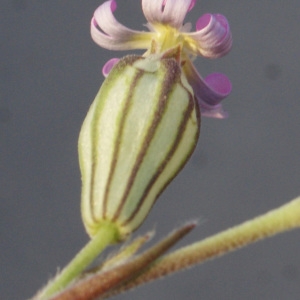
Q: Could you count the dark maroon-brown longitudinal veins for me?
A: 5